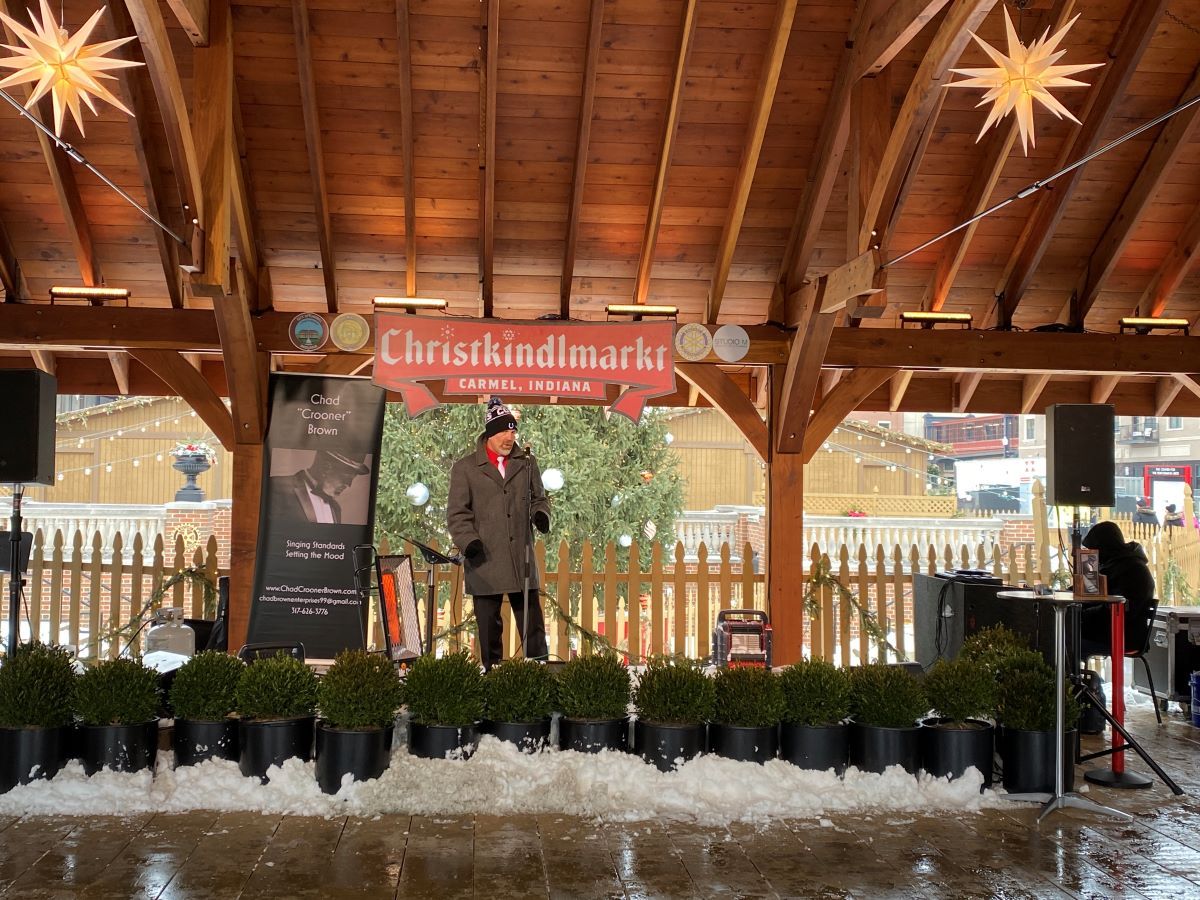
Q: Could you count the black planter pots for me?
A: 14